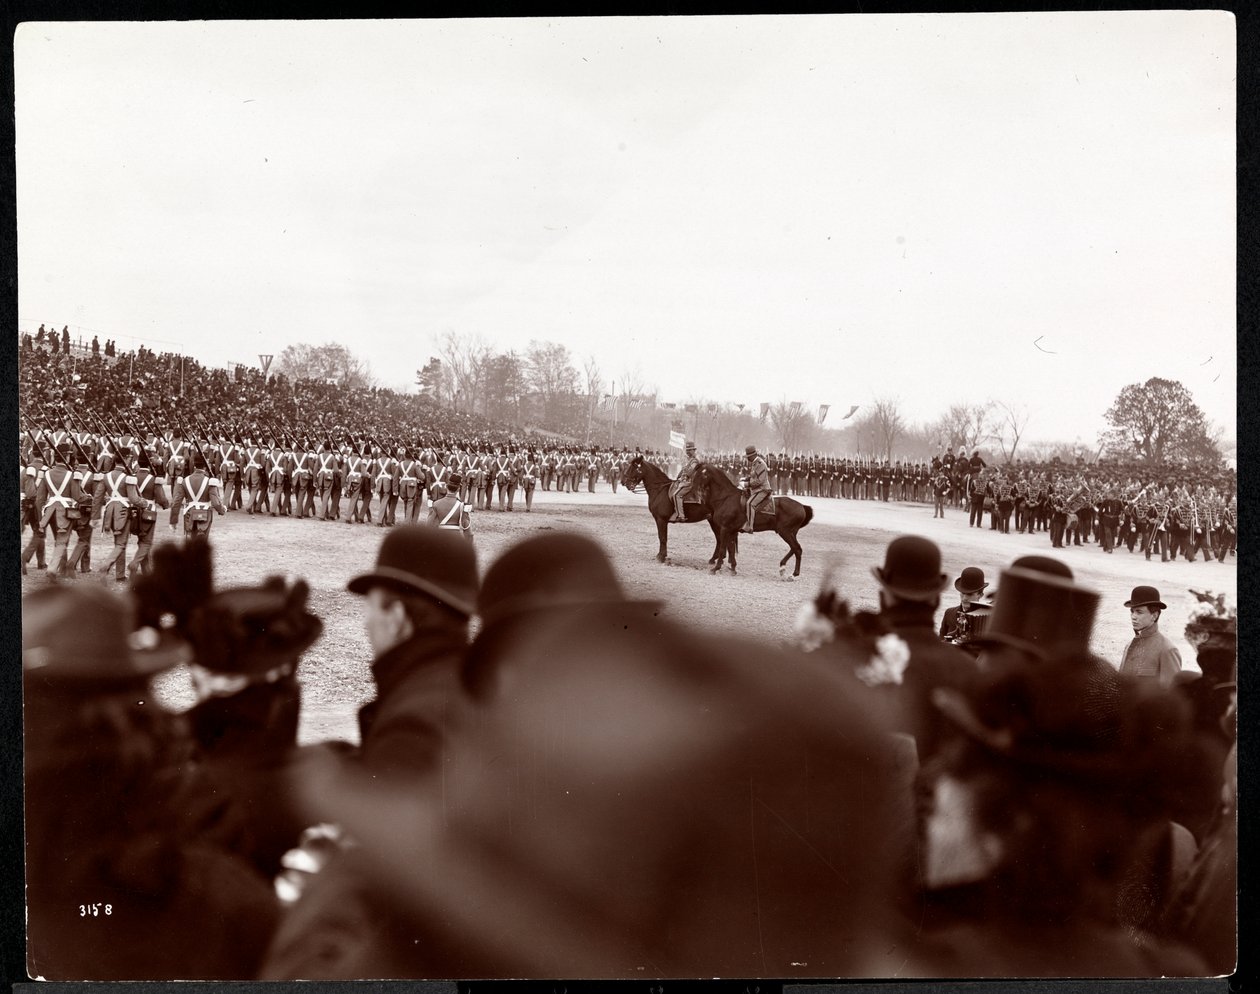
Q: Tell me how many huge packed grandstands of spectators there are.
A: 1